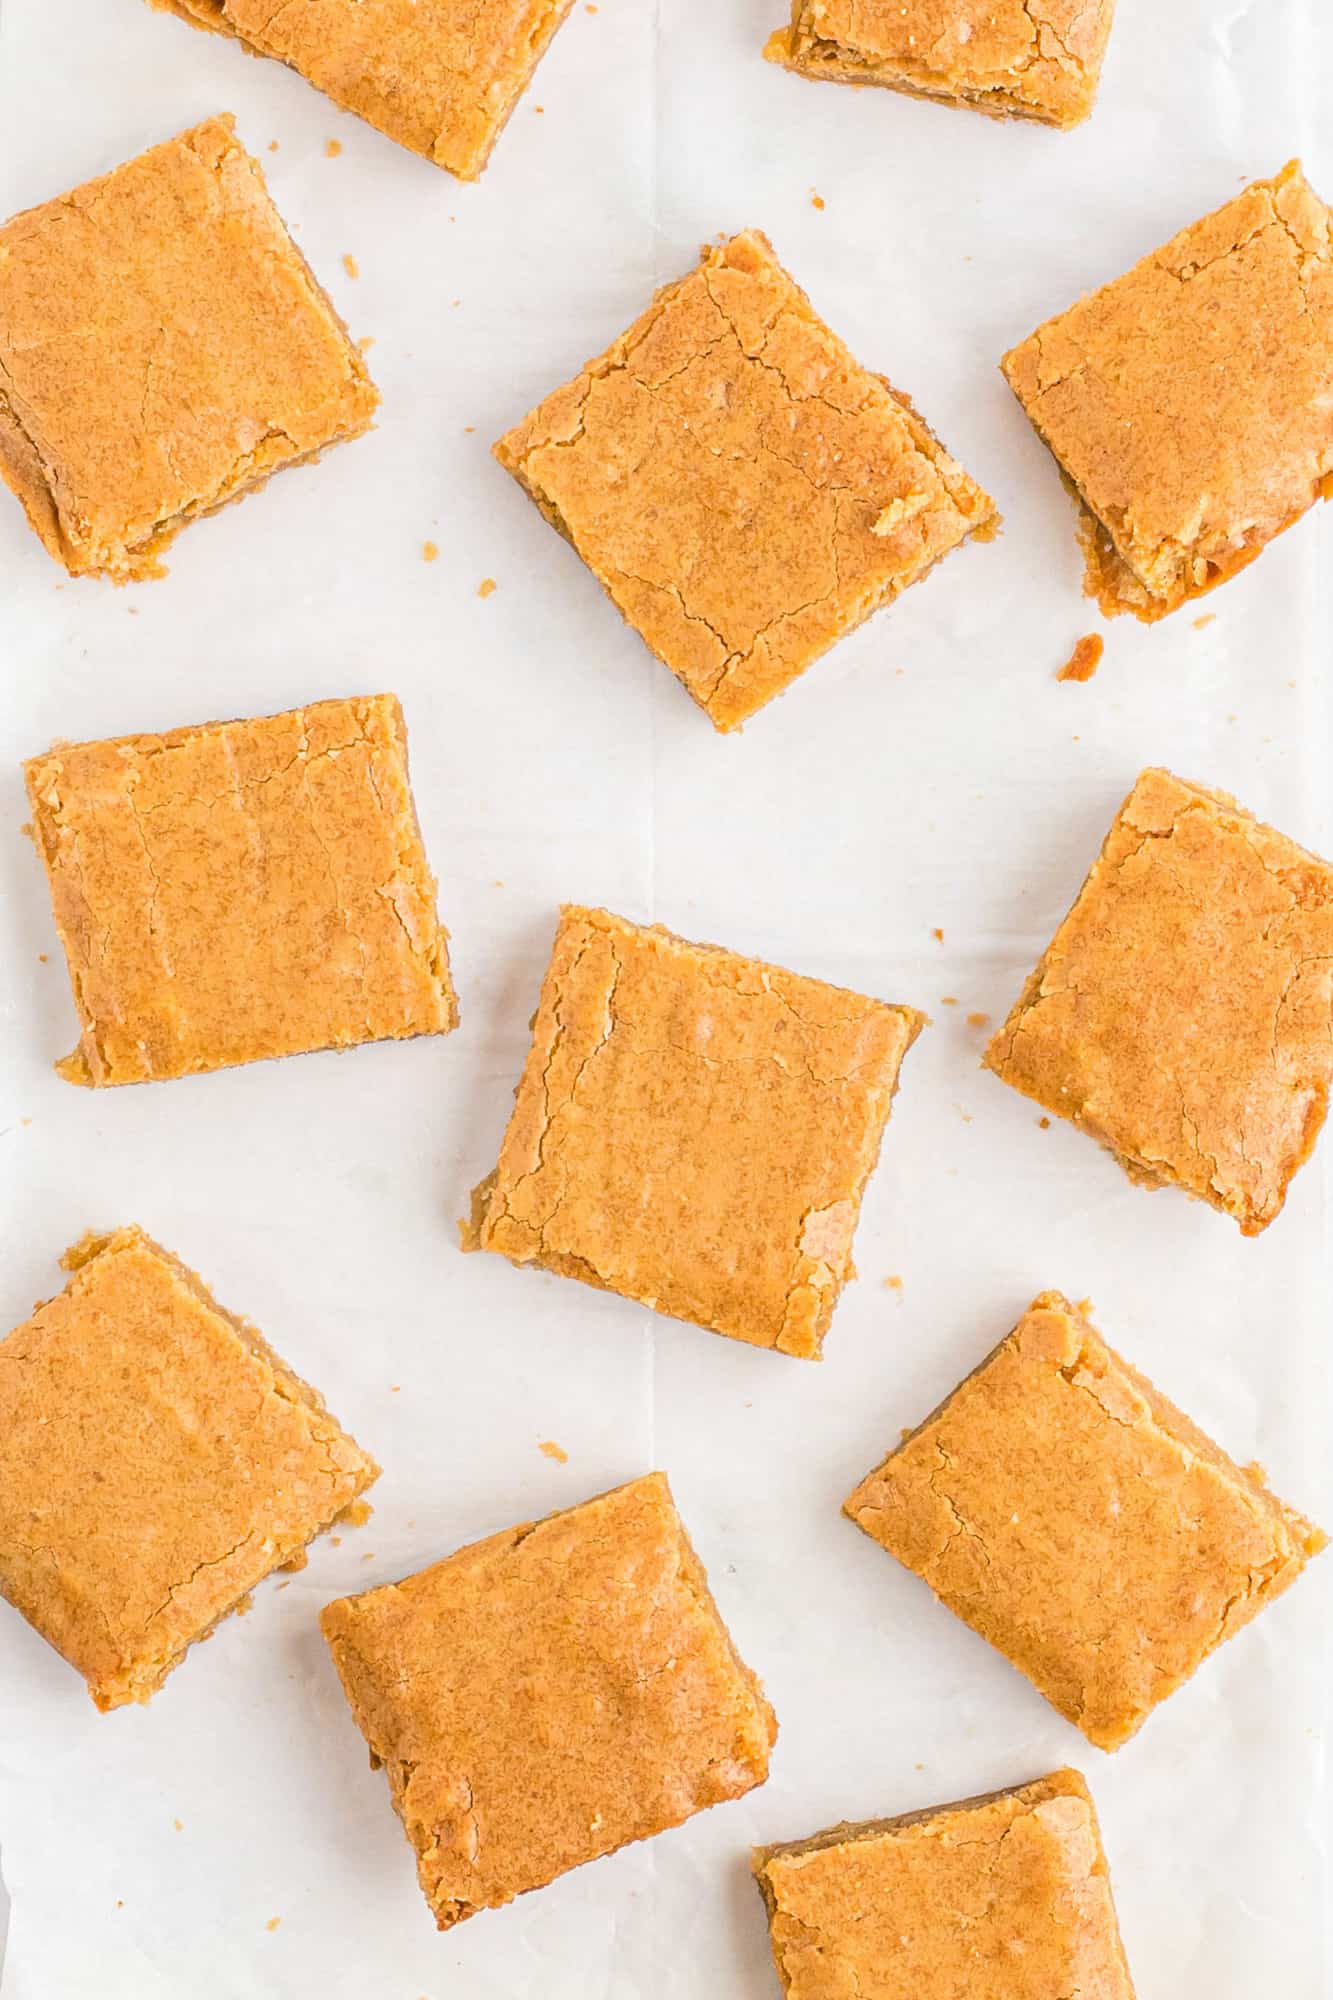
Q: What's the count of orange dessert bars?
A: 12